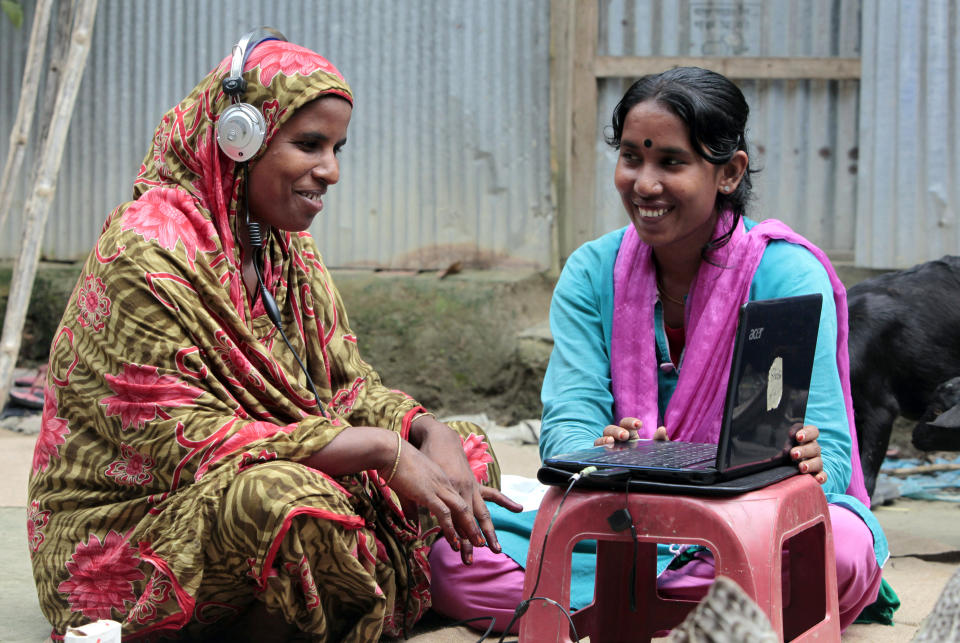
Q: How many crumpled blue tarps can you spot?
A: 1